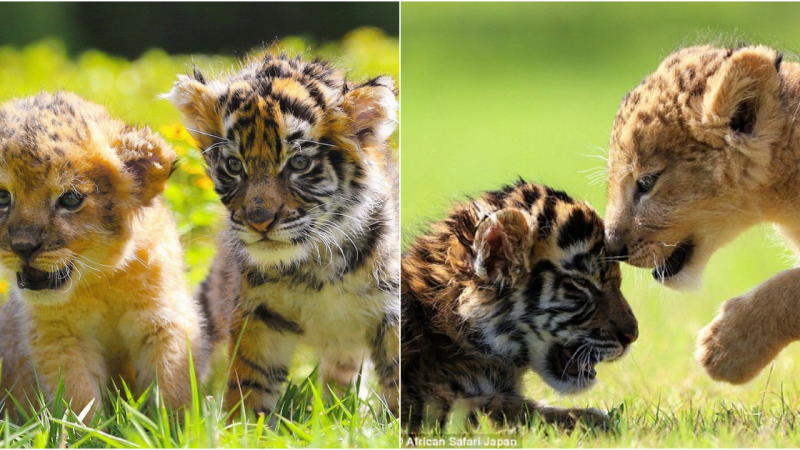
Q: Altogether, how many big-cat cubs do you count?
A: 4